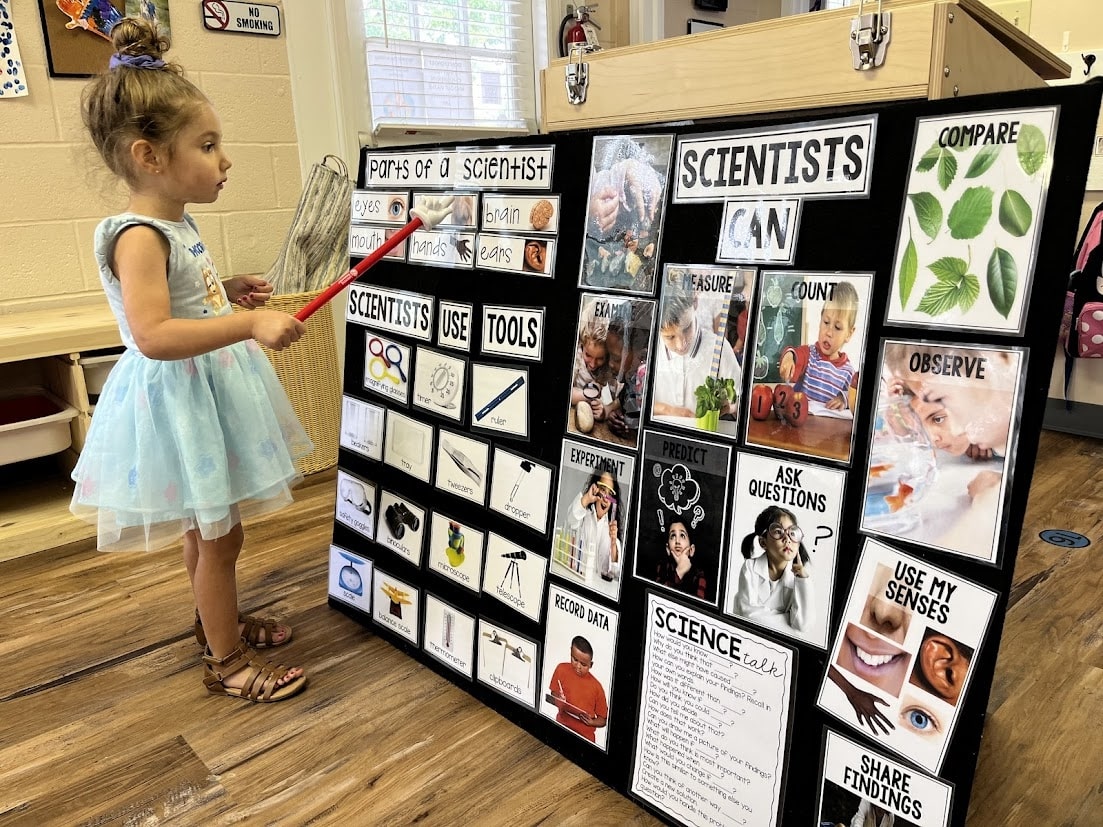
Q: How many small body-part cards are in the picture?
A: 6